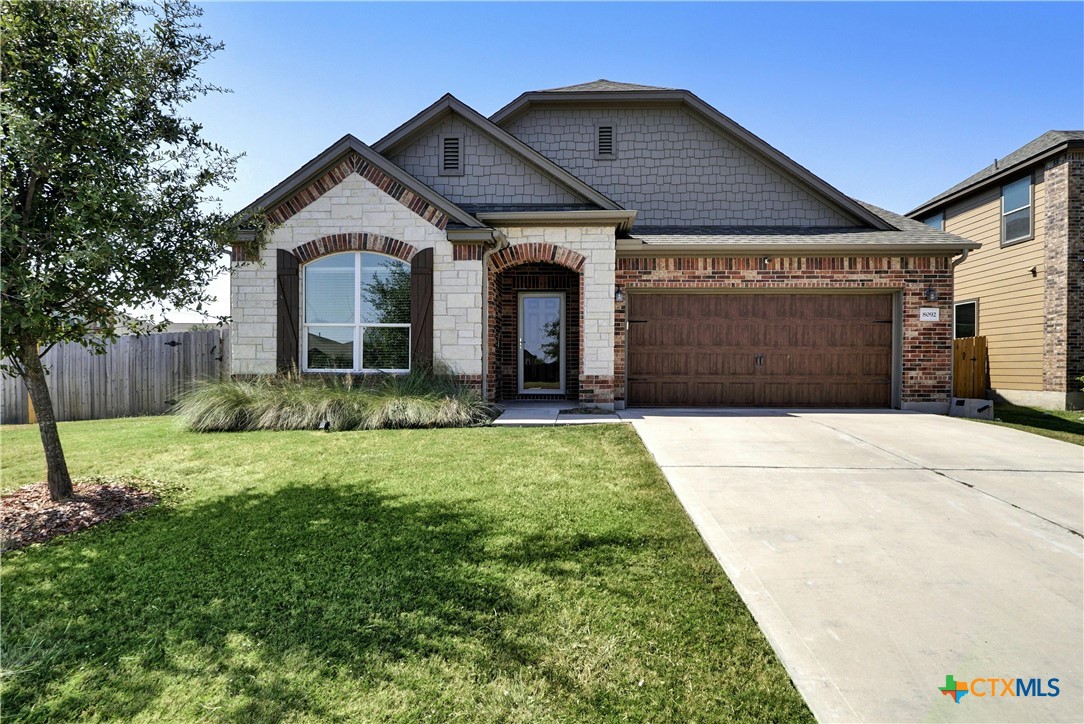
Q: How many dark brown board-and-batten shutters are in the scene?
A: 2